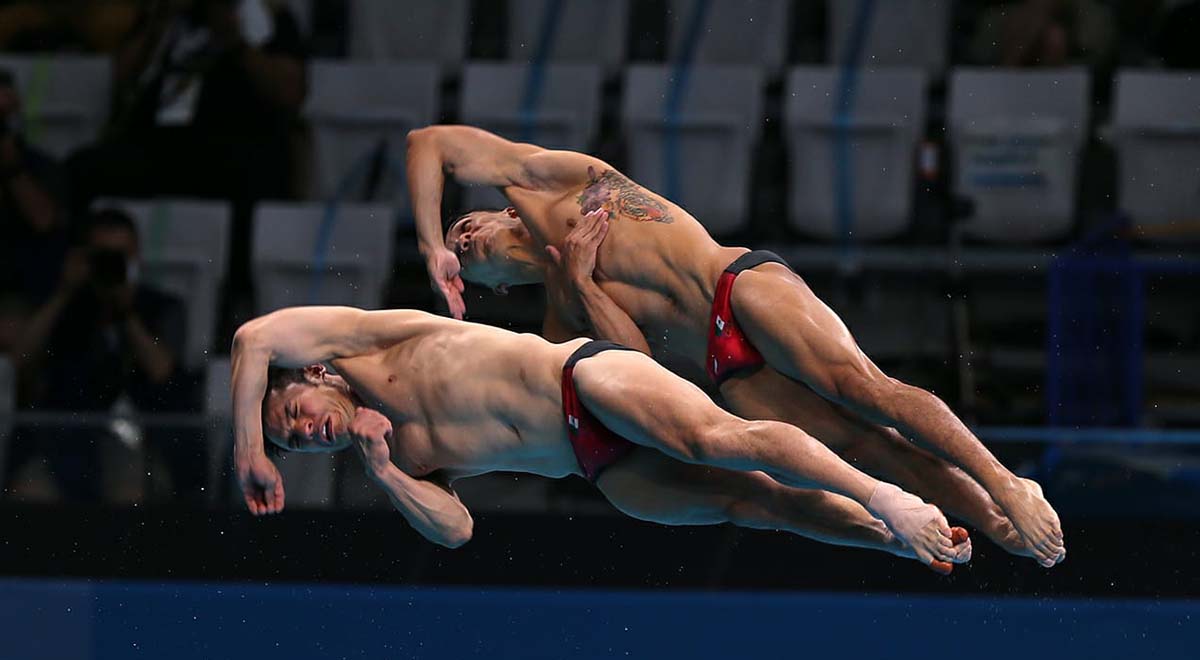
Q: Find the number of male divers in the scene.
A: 2